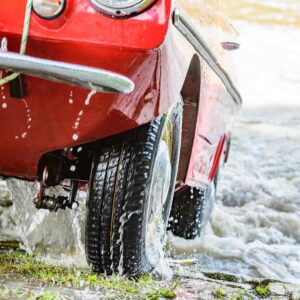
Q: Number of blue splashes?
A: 0